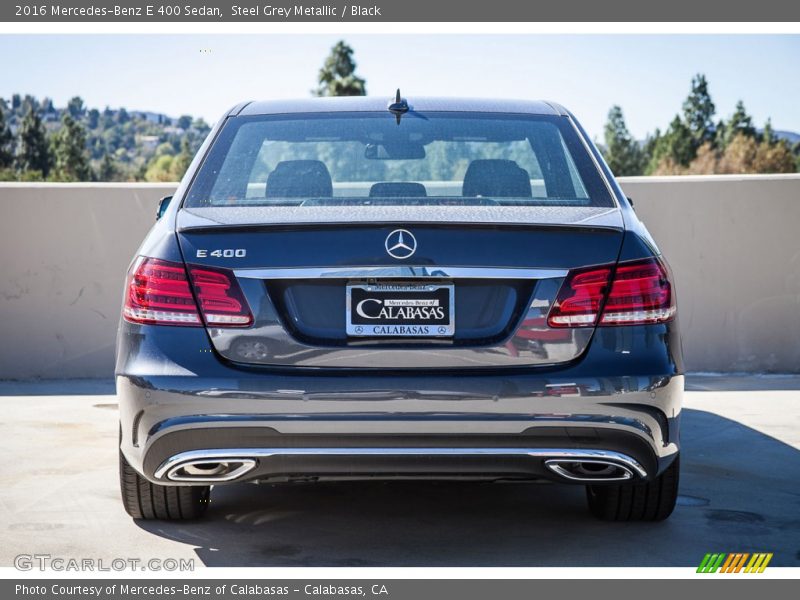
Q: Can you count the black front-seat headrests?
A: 2